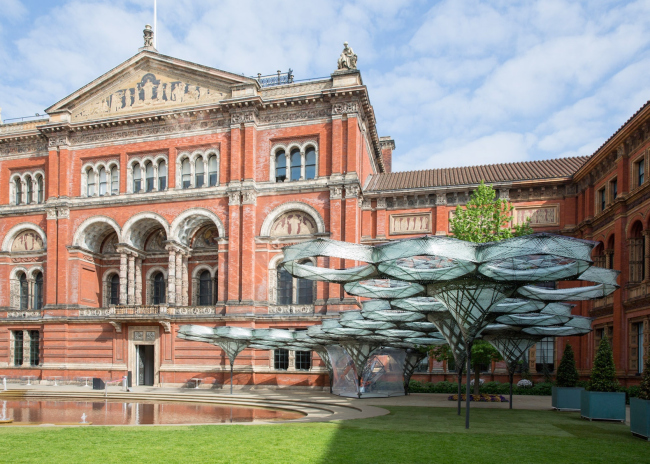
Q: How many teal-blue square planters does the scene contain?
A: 3